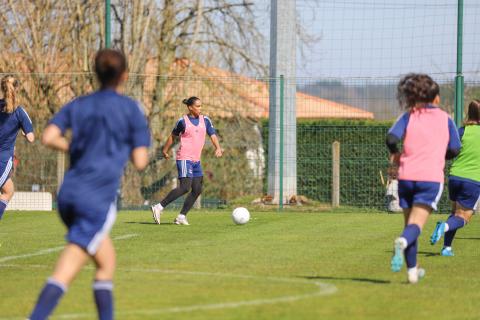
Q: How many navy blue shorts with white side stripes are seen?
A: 5